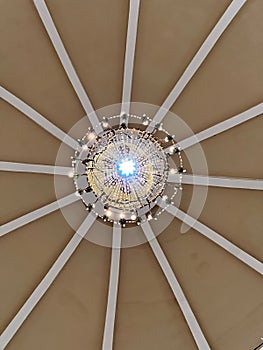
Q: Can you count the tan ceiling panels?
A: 12